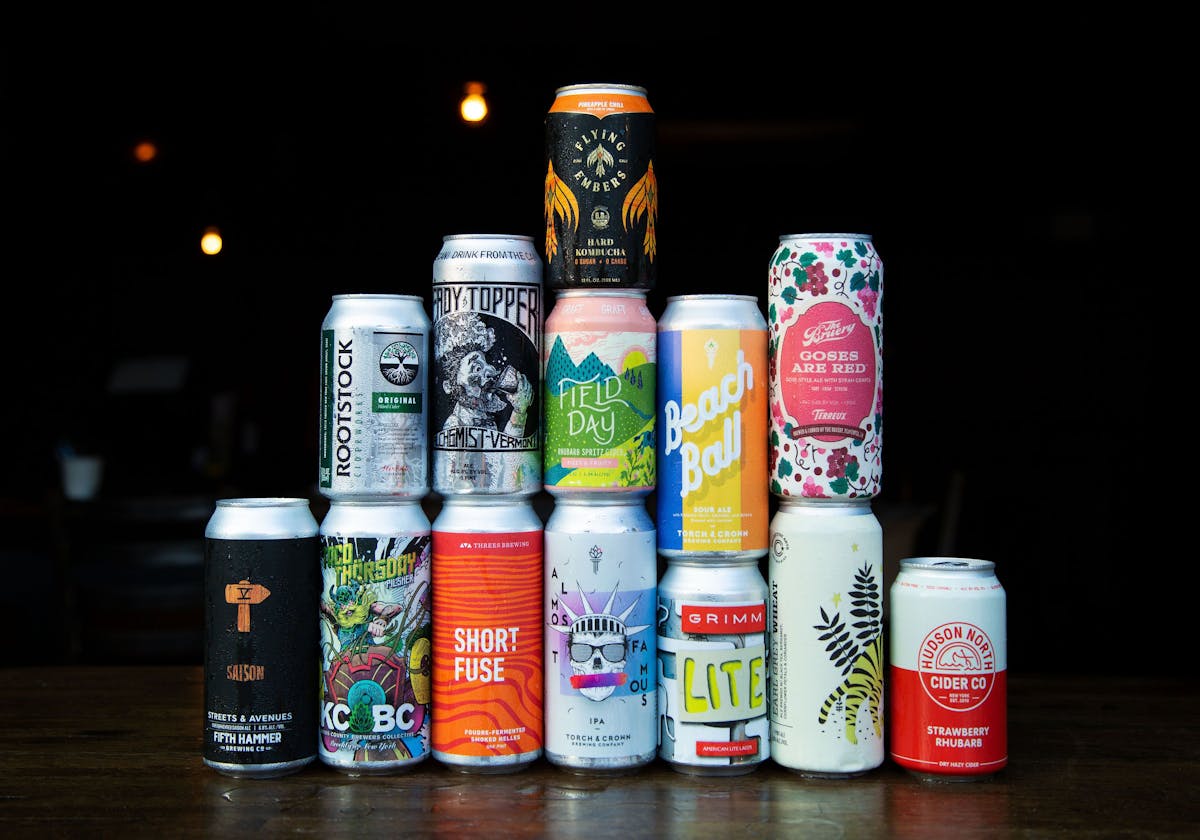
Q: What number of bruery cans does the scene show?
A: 1